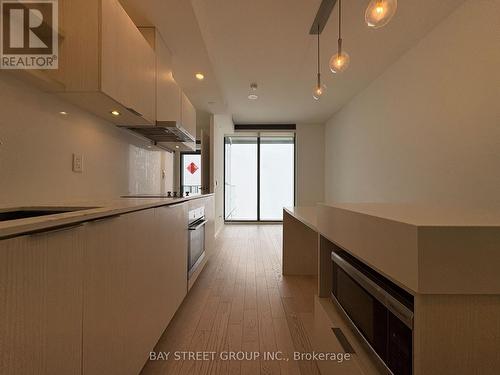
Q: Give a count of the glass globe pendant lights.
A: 3